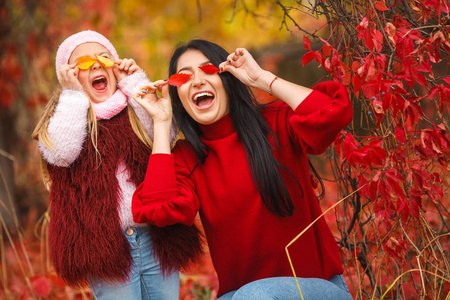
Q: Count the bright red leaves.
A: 2